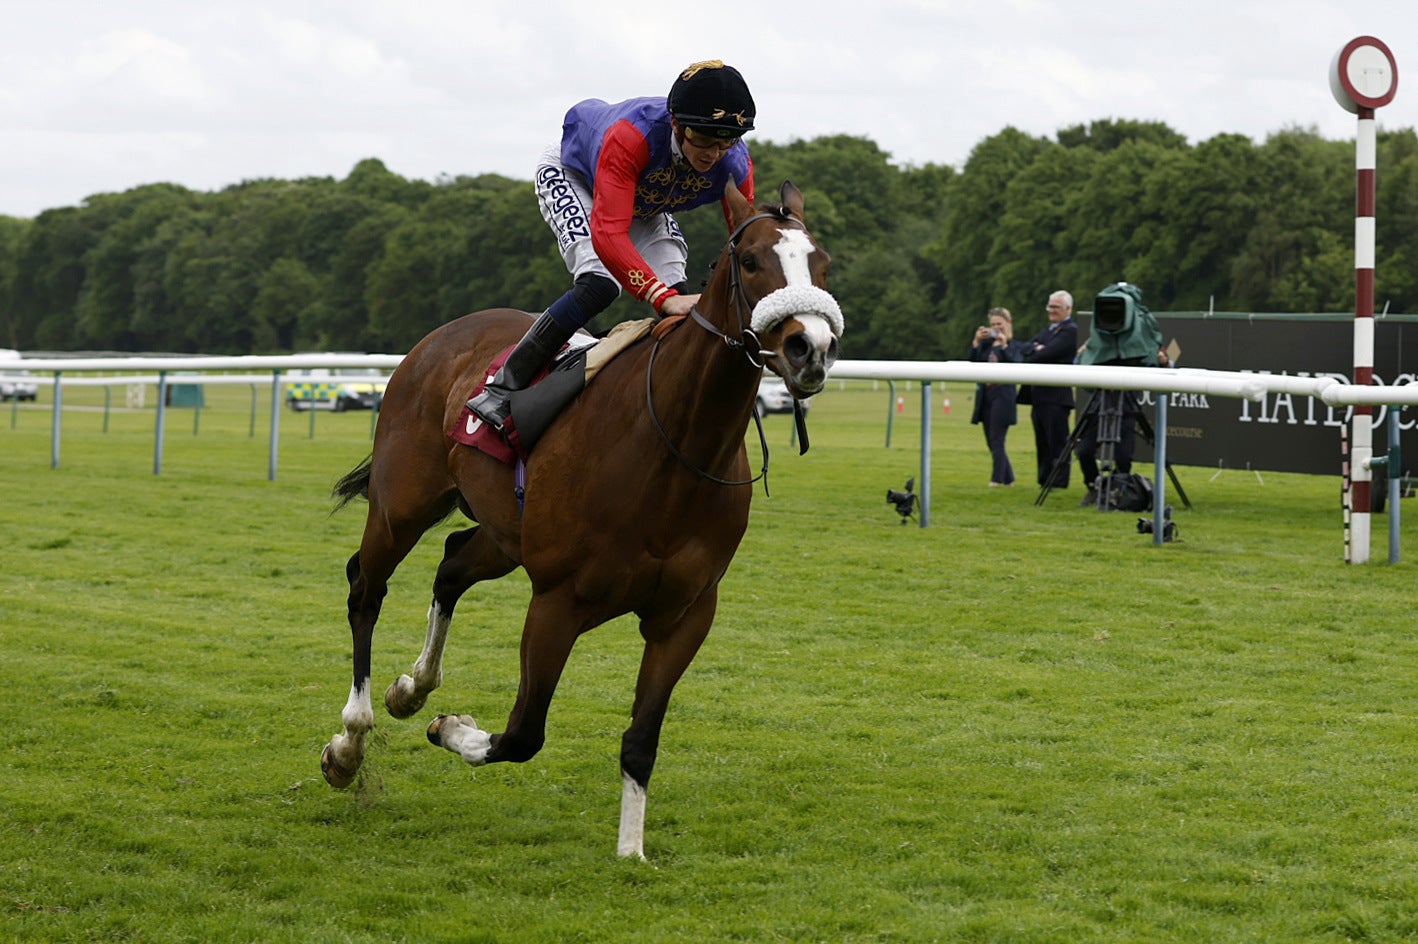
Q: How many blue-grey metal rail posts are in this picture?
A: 6